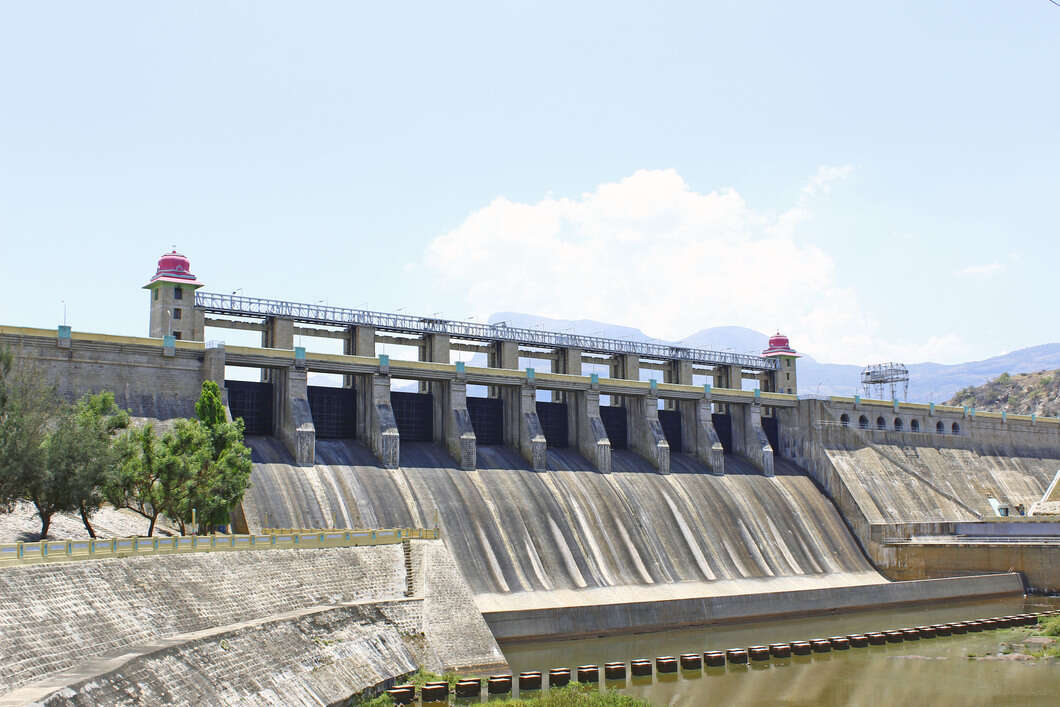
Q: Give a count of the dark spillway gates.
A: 9